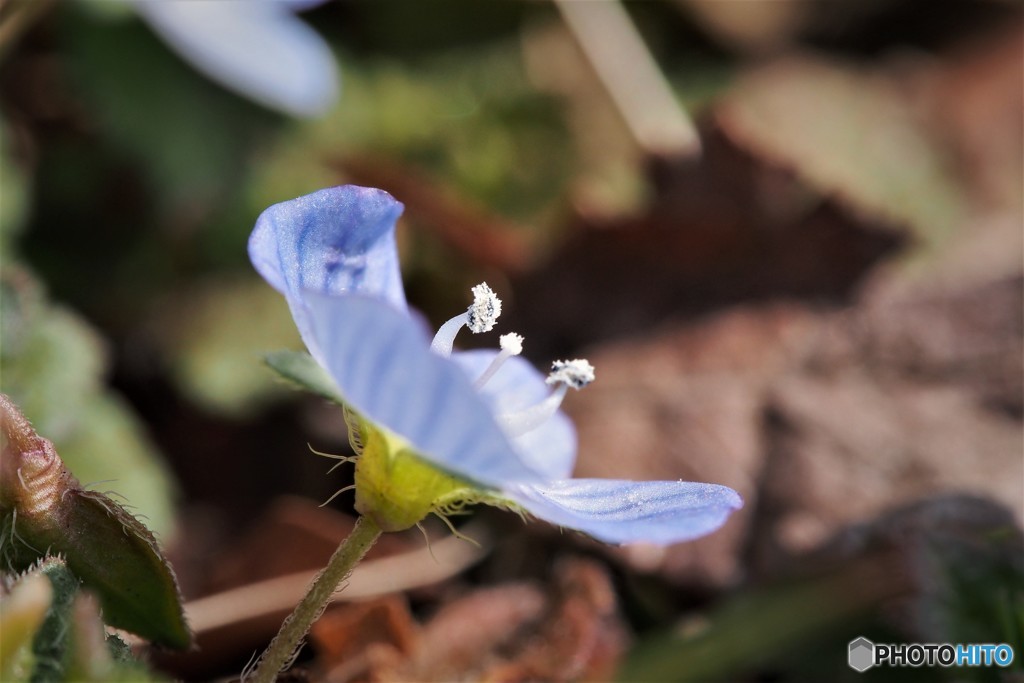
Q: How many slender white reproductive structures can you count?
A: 3